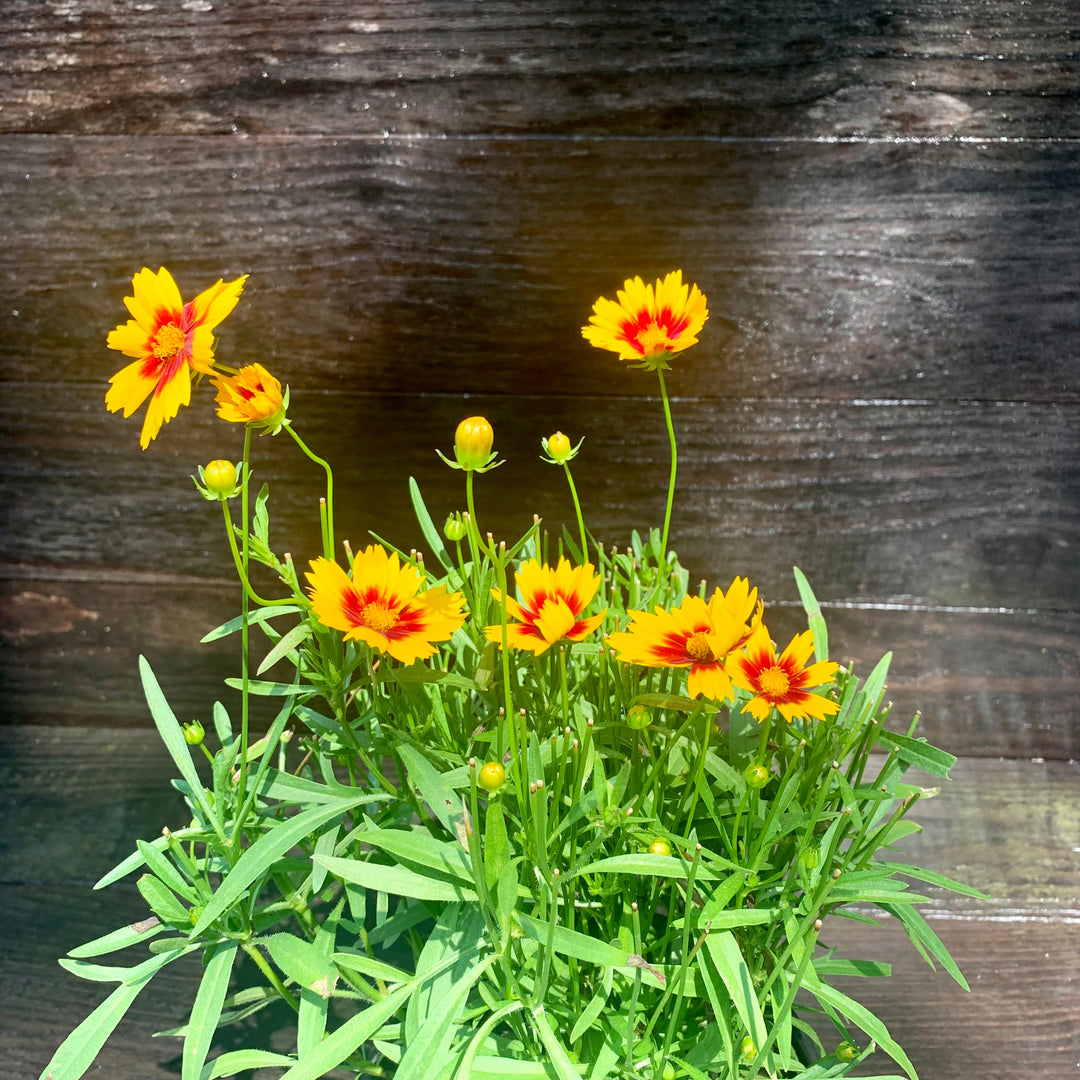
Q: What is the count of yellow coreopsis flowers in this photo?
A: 7